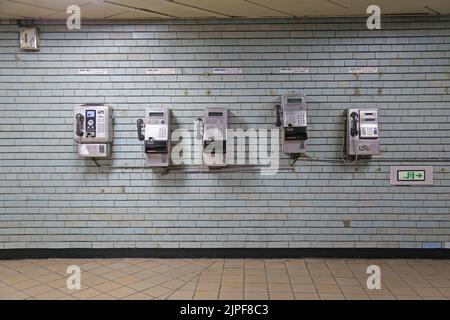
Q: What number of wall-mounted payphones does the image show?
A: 5